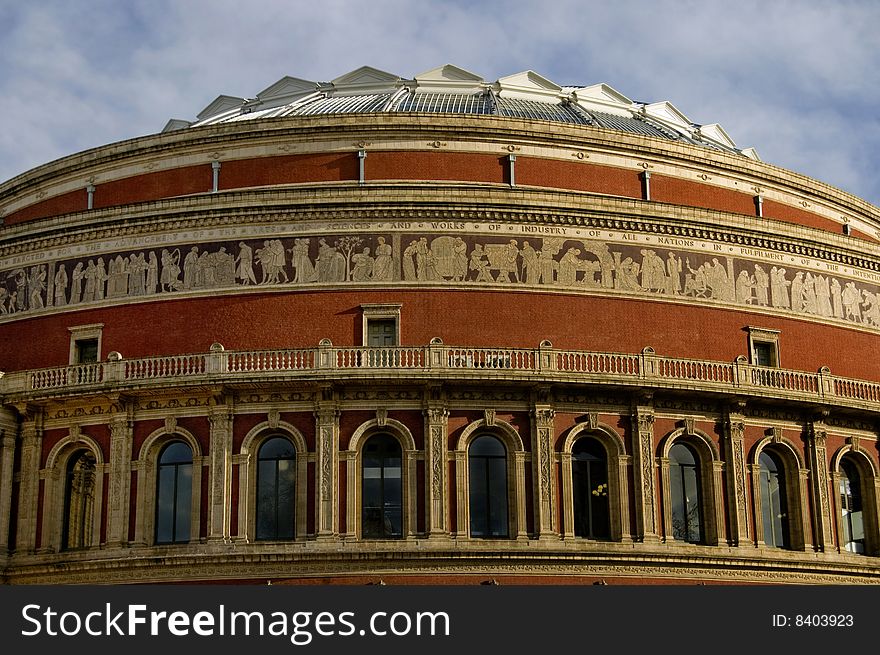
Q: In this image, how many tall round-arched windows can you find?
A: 9